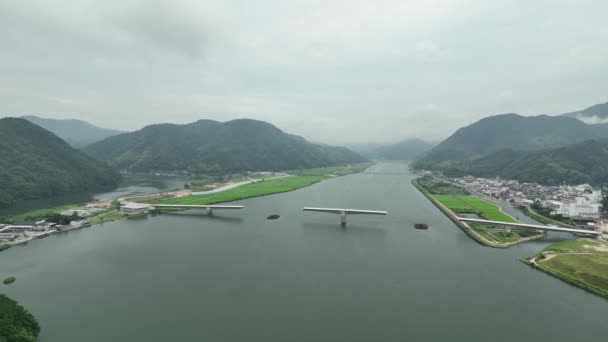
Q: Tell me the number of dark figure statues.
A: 0